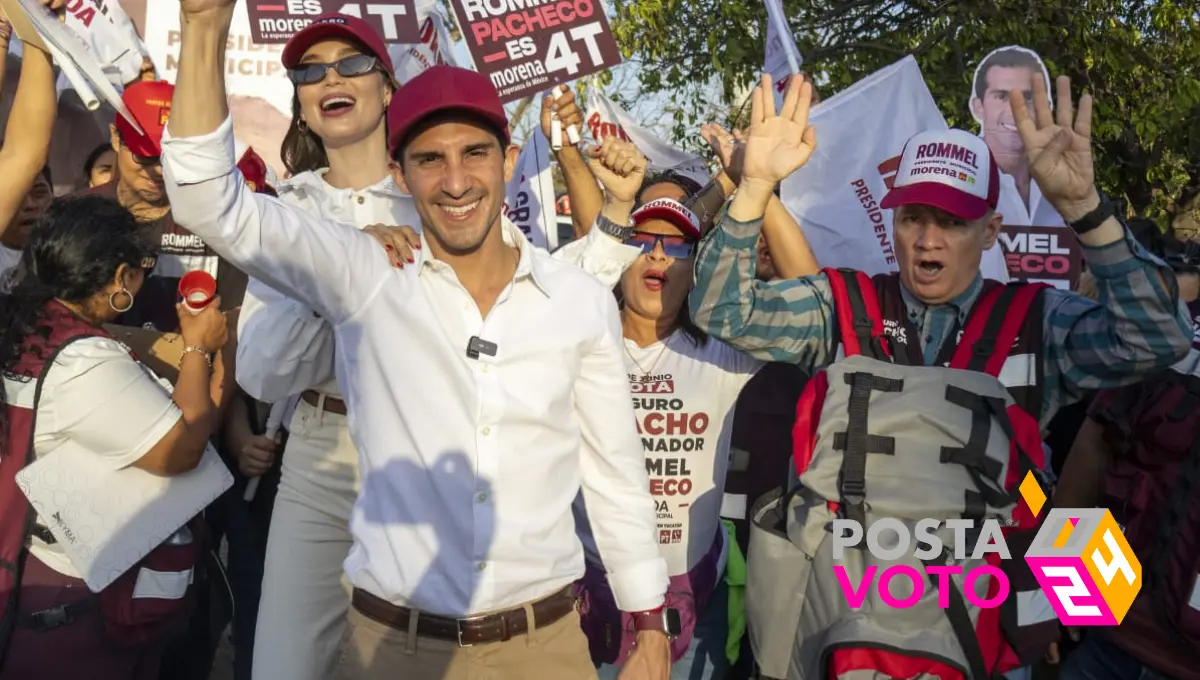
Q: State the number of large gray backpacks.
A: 1